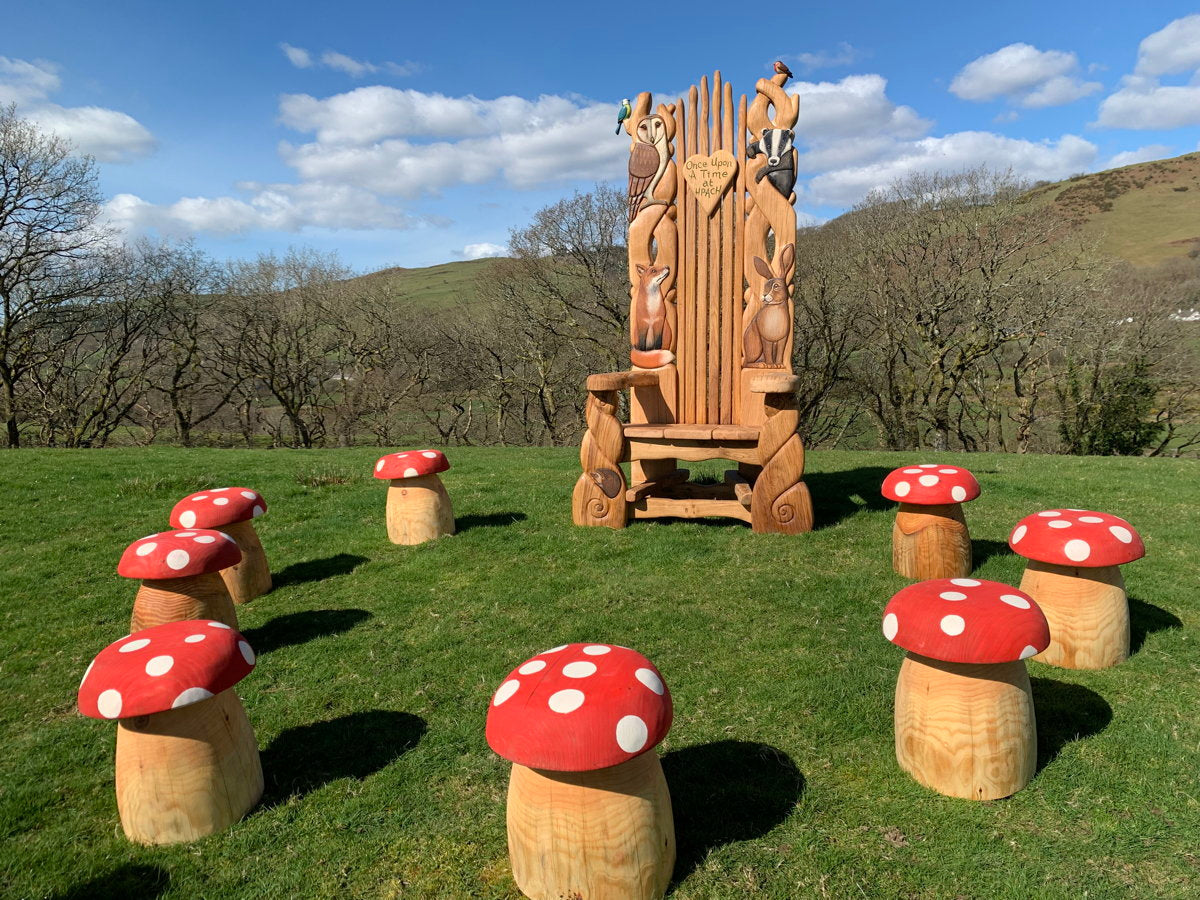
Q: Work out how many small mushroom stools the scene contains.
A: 8